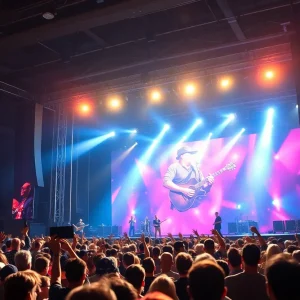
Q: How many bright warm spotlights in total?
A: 6